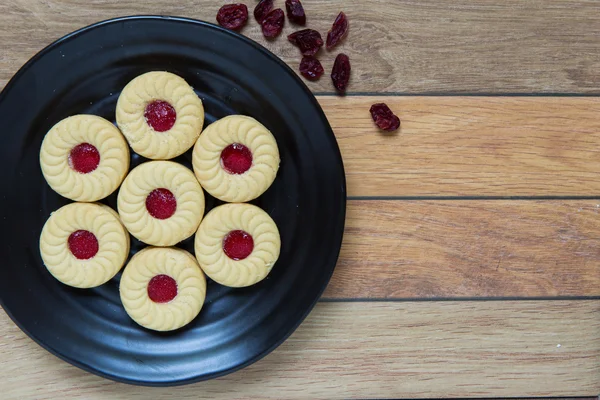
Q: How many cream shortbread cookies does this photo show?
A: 7